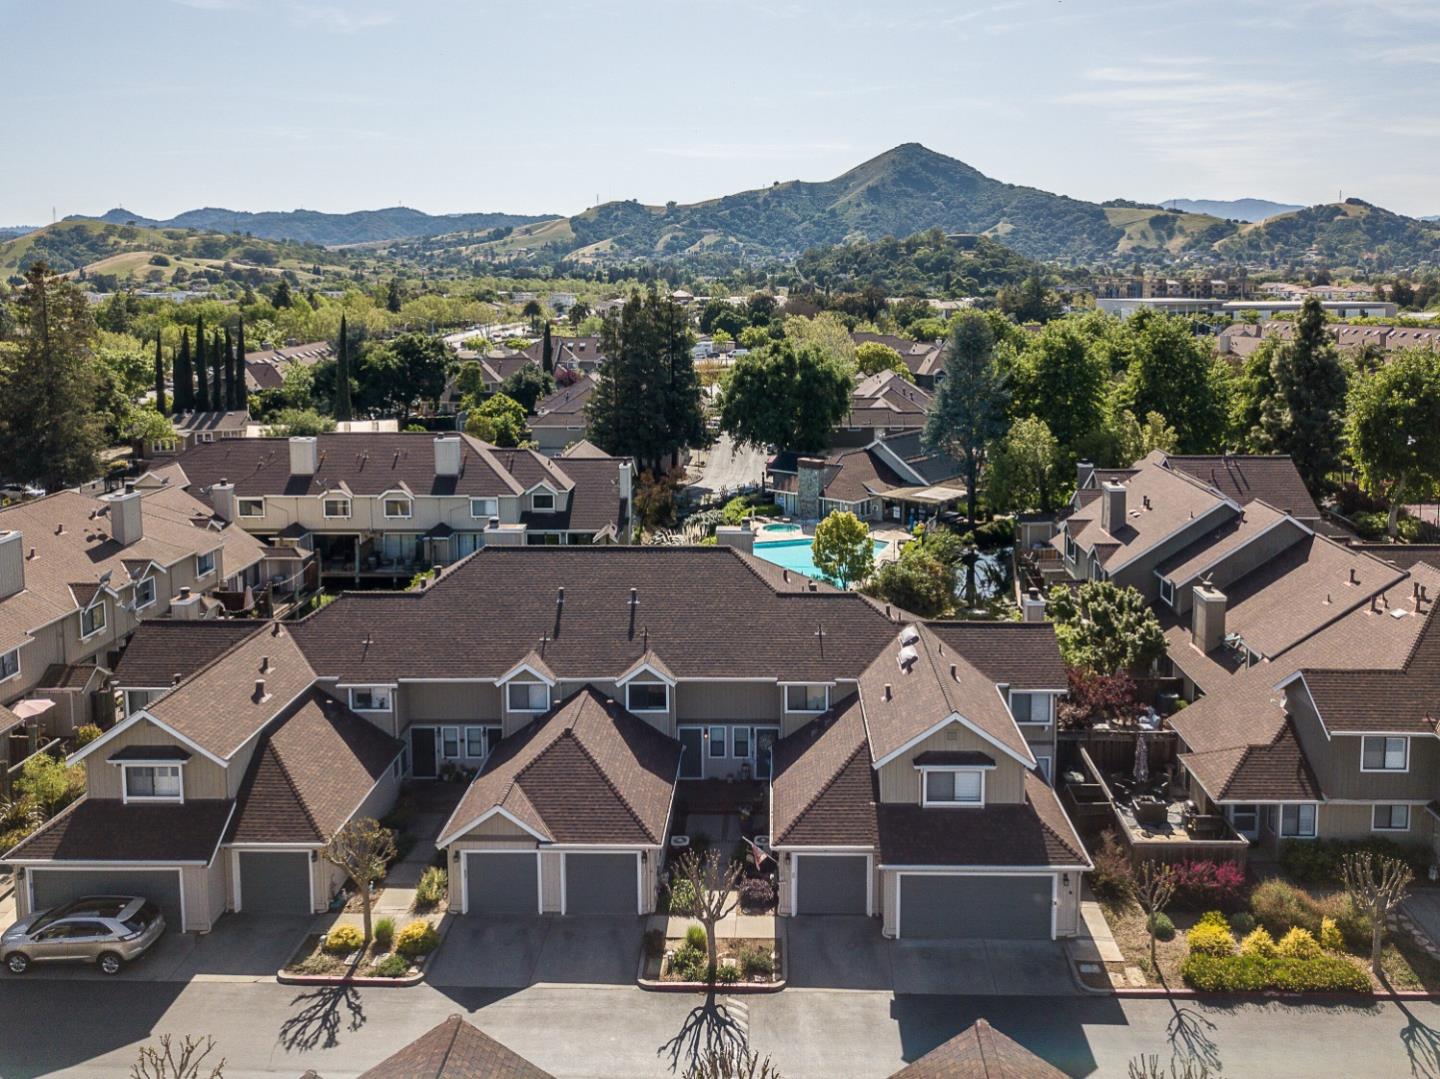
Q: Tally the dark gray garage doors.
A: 6